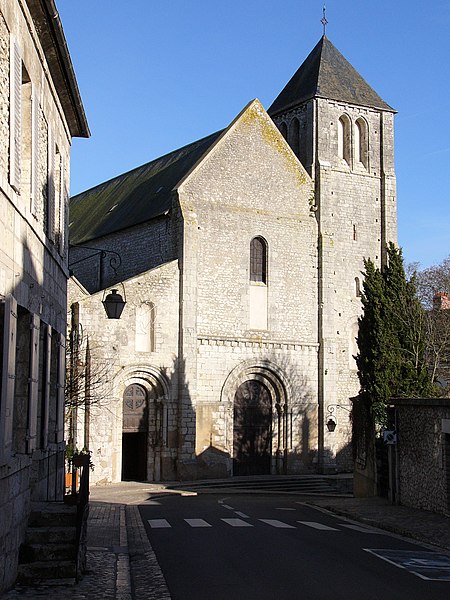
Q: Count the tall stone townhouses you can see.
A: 1